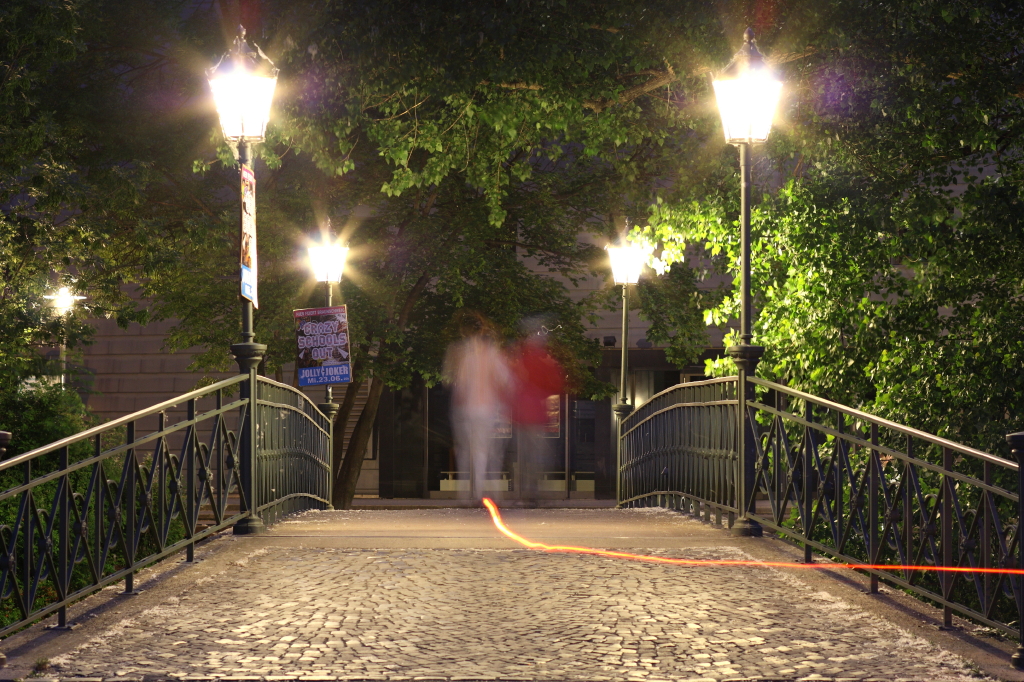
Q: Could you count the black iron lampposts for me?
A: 4